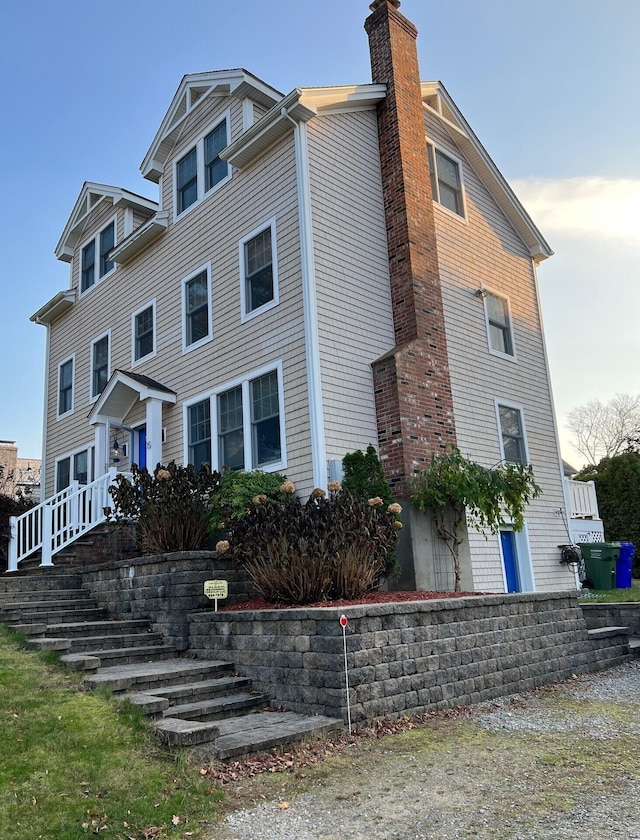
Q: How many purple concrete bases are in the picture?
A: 0